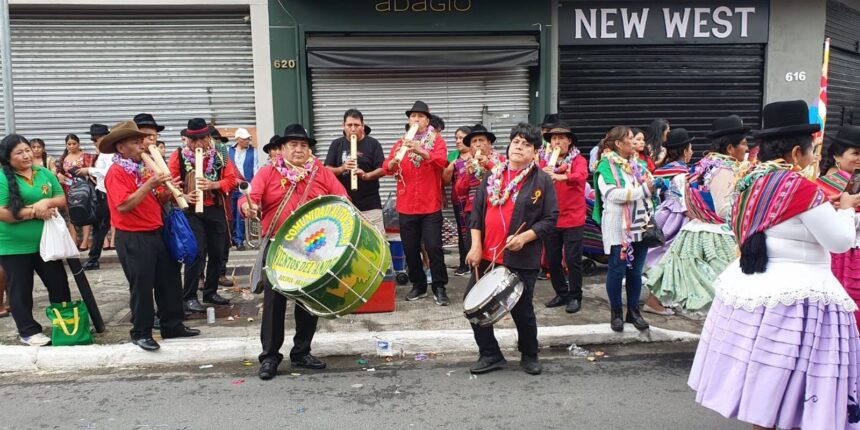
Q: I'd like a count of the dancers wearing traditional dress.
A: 4